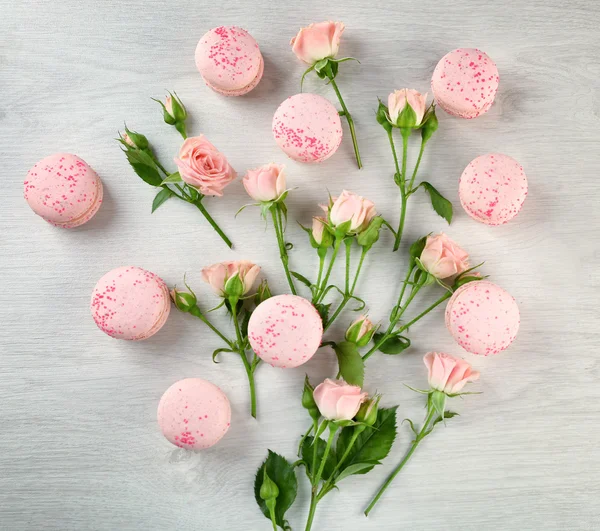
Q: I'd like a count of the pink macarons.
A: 9